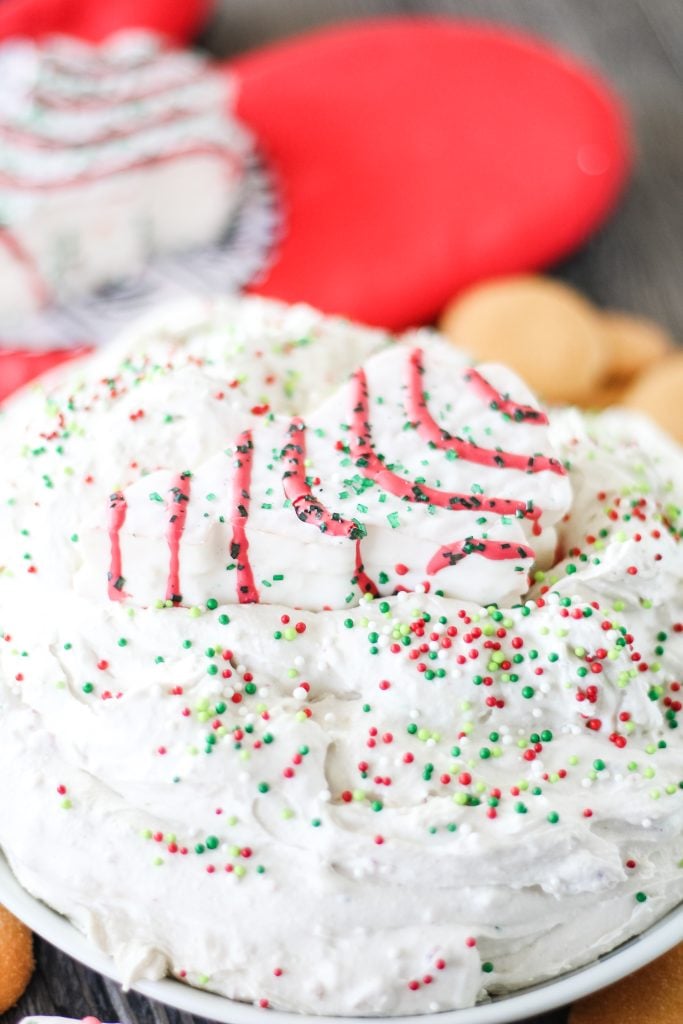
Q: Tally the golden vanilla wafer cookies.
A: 5